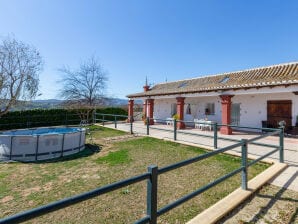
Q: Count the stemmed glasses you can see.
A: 0